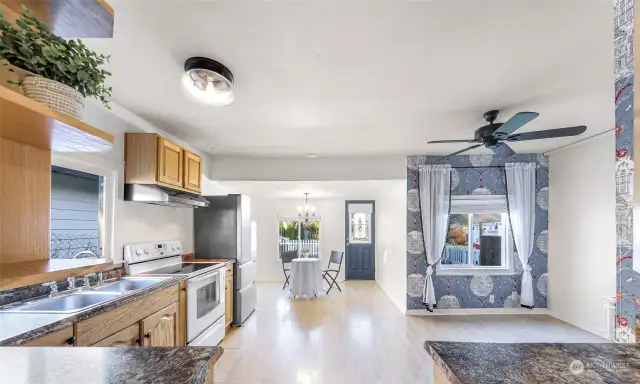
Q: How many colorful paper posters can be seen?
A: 0